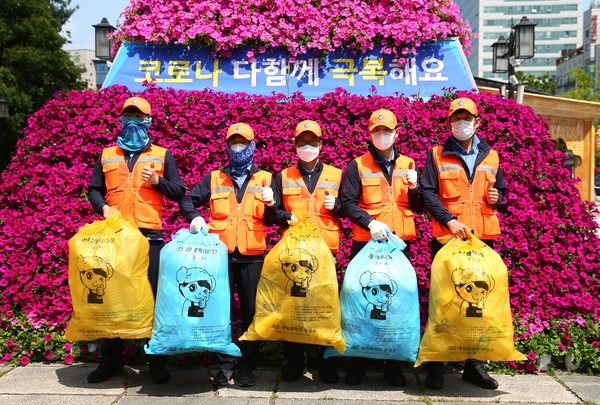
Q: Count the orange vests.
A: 5